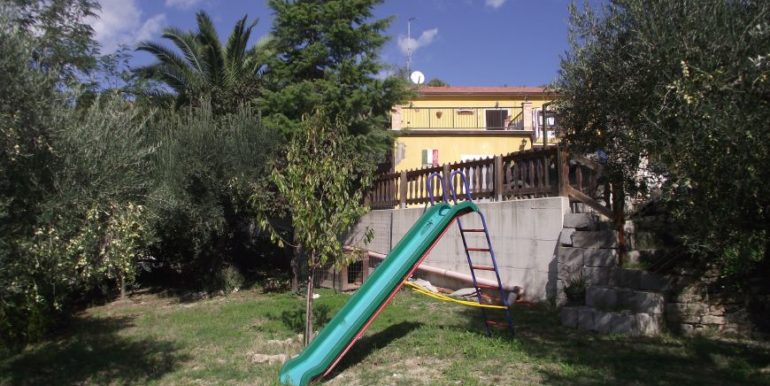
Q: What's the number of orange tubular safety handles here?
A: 0